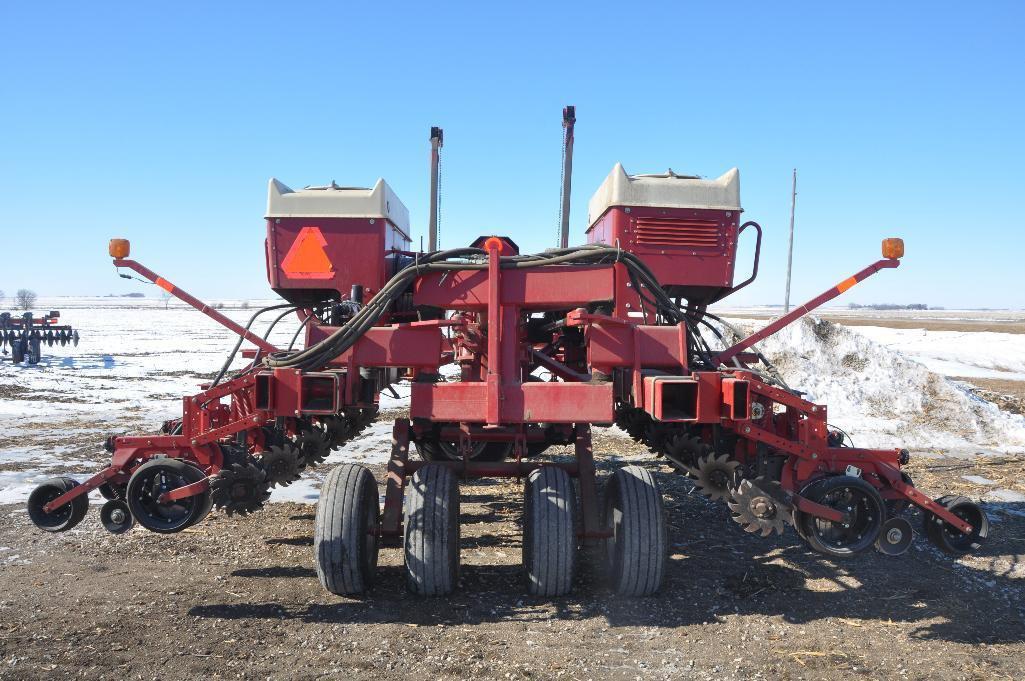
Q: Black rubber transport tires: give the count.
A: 4